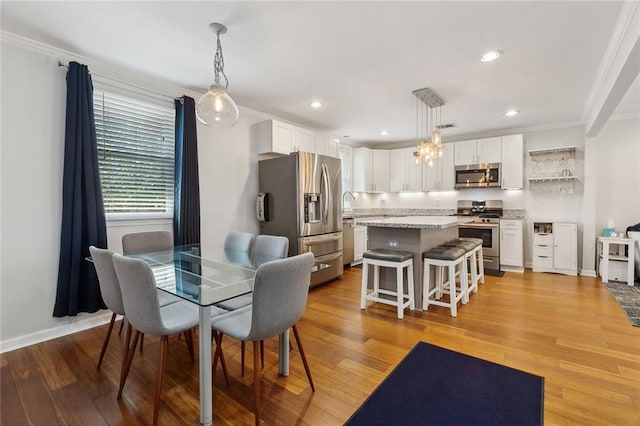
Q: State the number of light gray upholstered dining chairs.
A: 6